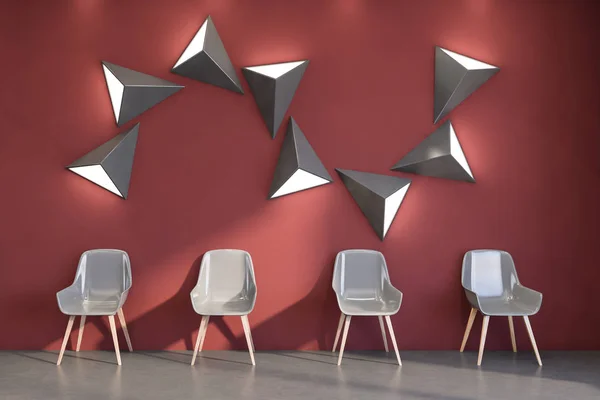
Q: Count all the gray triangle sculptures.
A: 8